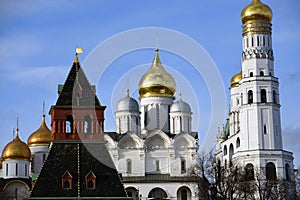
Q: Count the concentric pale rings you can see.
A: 2